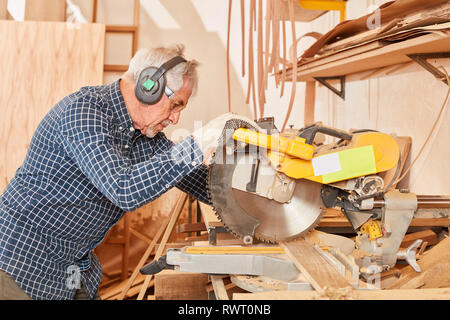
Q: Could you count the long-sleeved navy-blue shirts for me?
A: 1